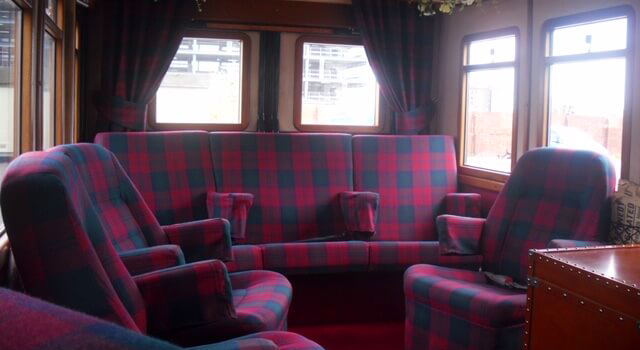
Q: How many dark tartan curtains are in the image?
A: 2